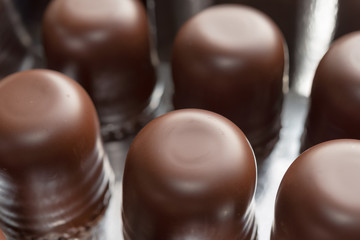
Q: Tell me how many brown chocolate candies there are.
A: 6